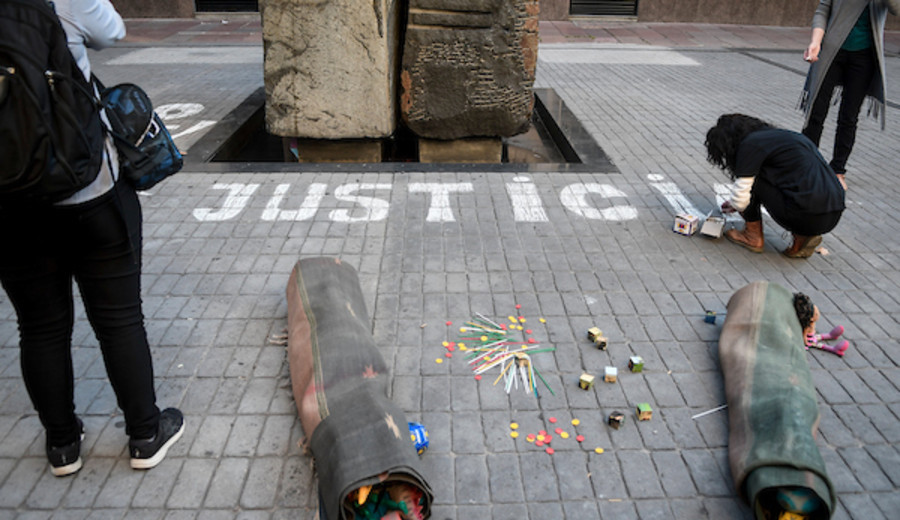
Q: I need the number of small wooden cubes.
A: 7